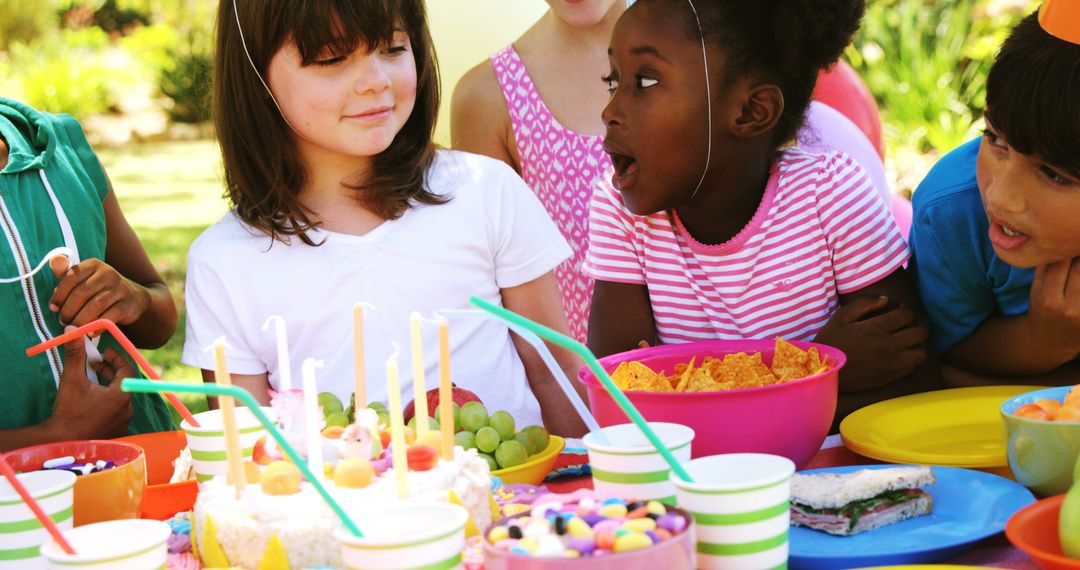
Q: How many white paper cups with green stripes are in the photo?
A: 6